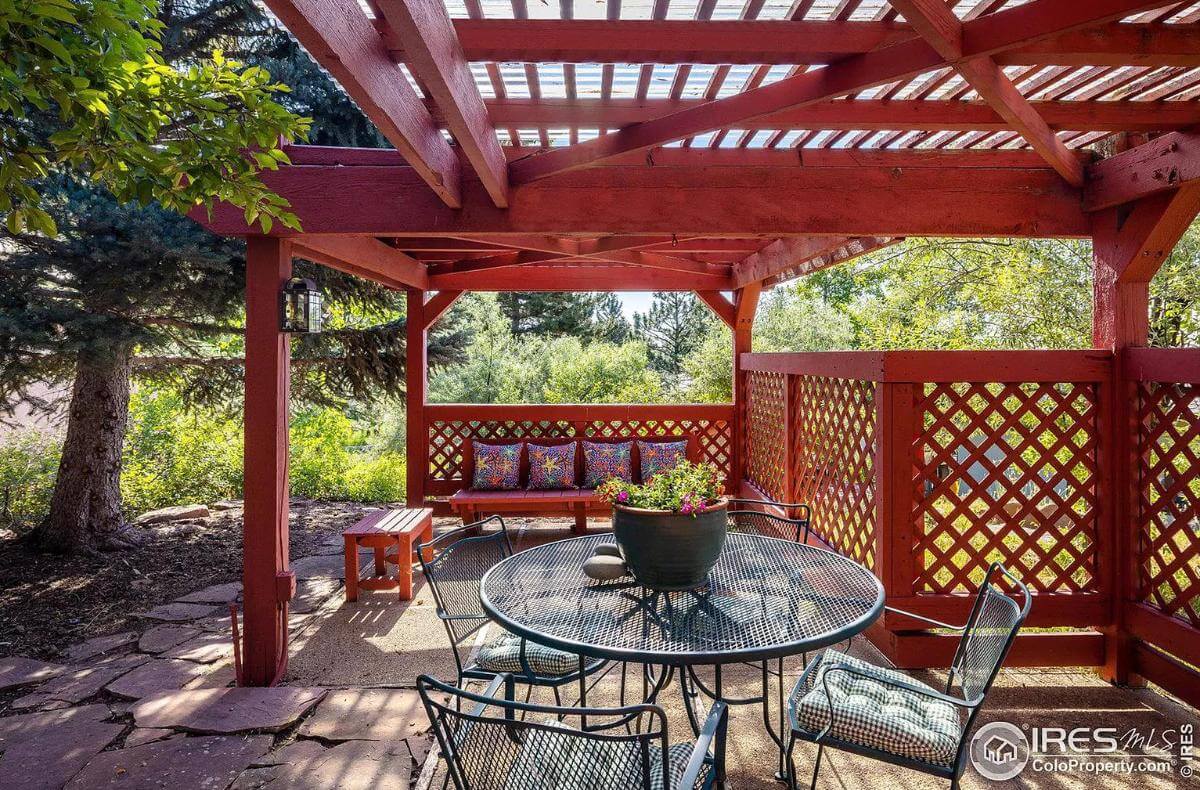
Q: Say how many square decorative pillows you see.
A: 4